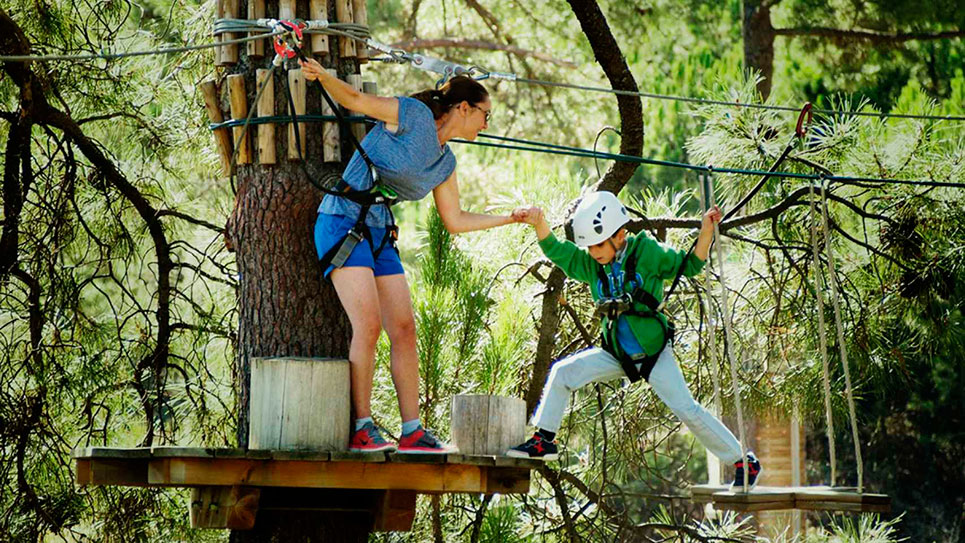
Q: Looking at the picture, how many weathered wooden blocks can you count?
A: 2